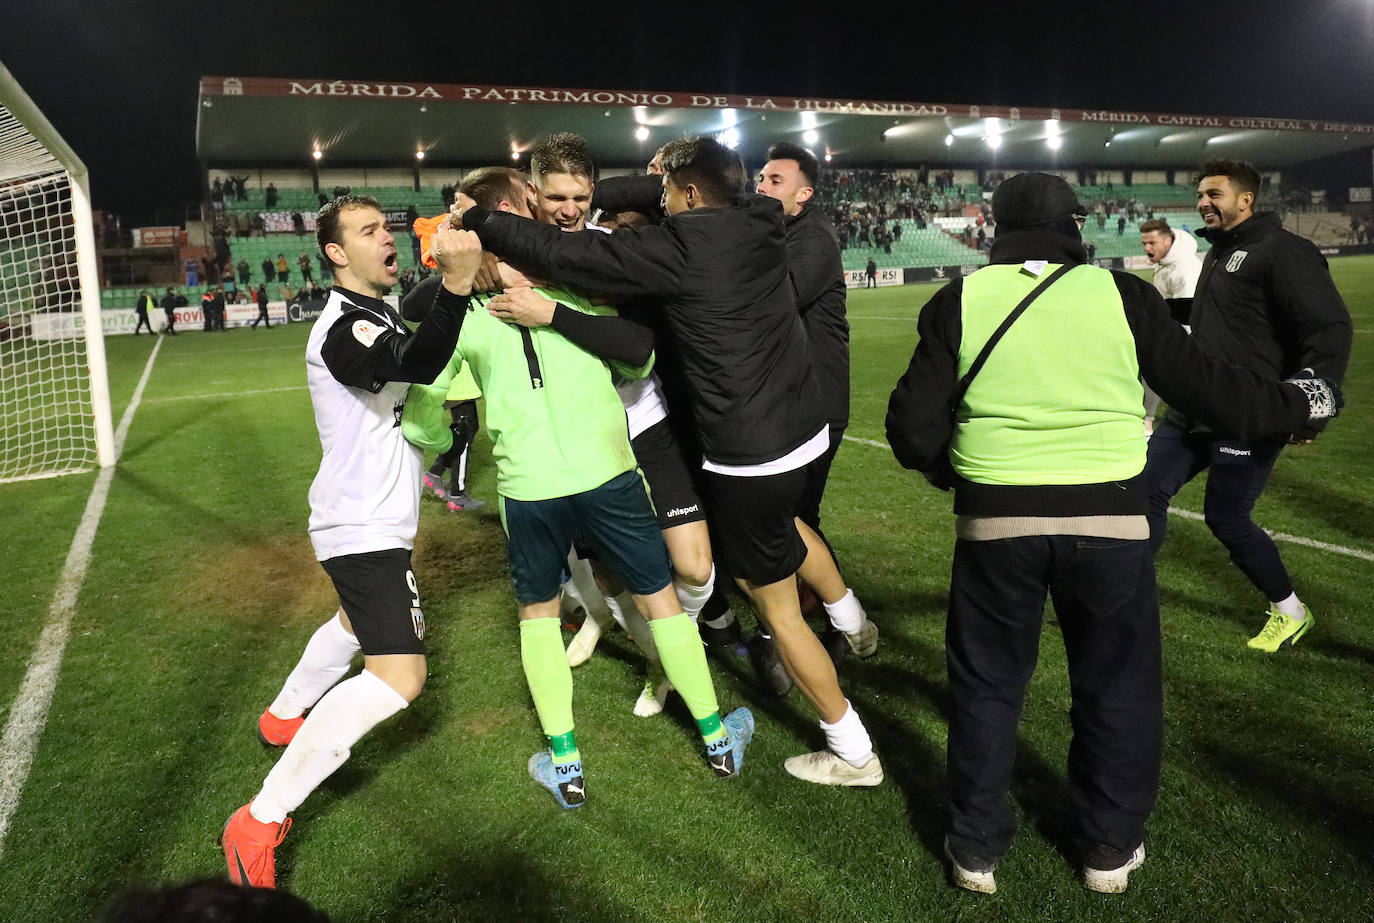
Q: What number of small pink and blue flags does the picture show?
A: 0